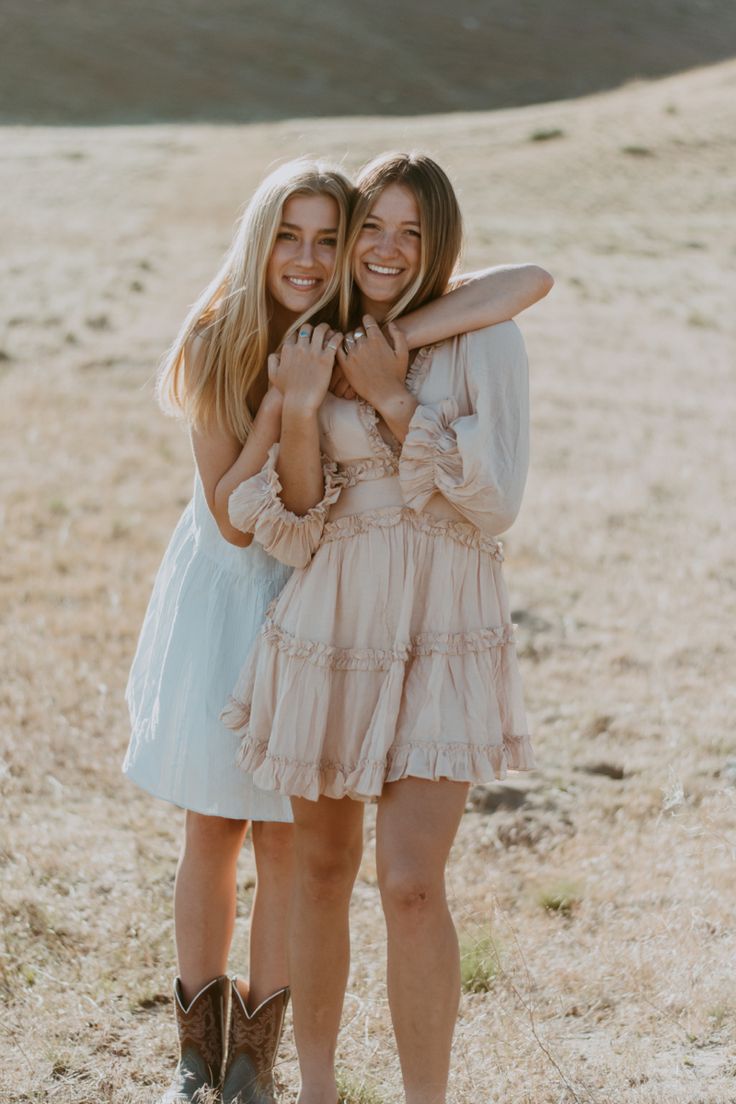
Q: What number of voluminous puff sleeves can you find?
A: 2